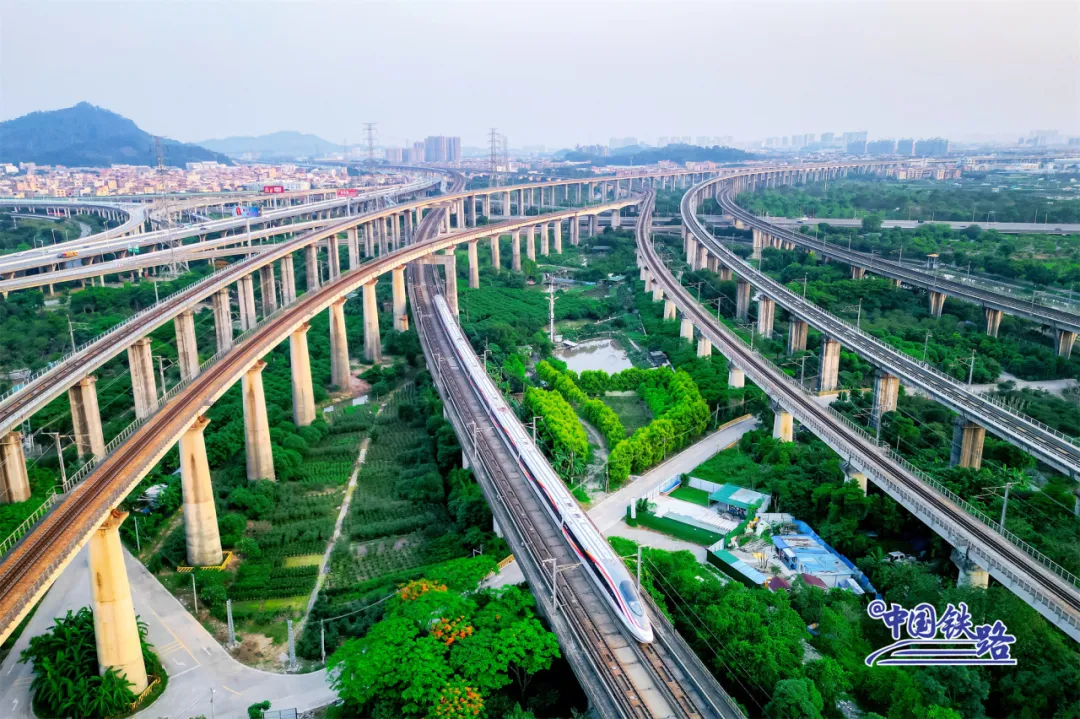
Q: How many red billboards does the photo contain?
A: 2